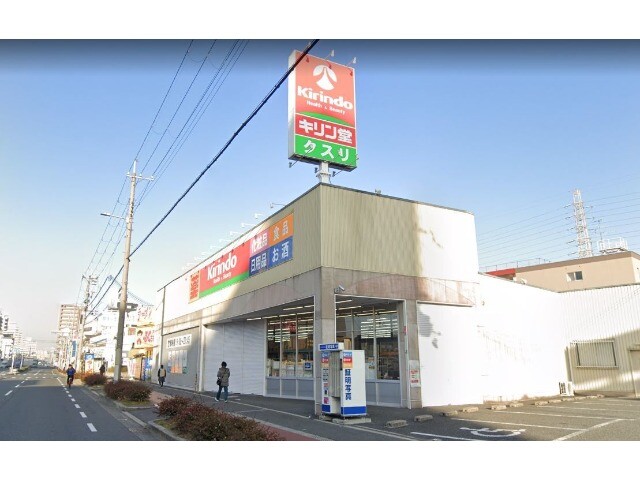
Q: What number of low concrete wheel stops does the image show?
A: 12